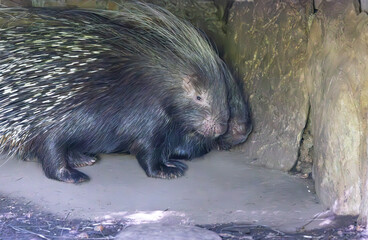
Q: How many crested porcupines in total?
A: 2